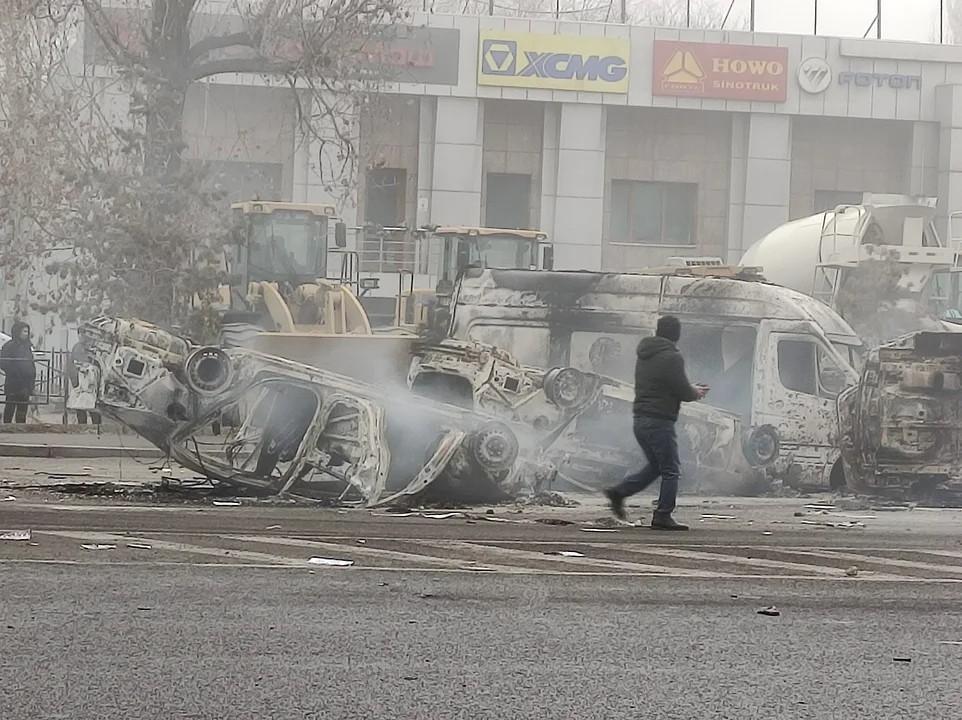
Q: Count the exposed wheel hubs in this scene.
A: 4